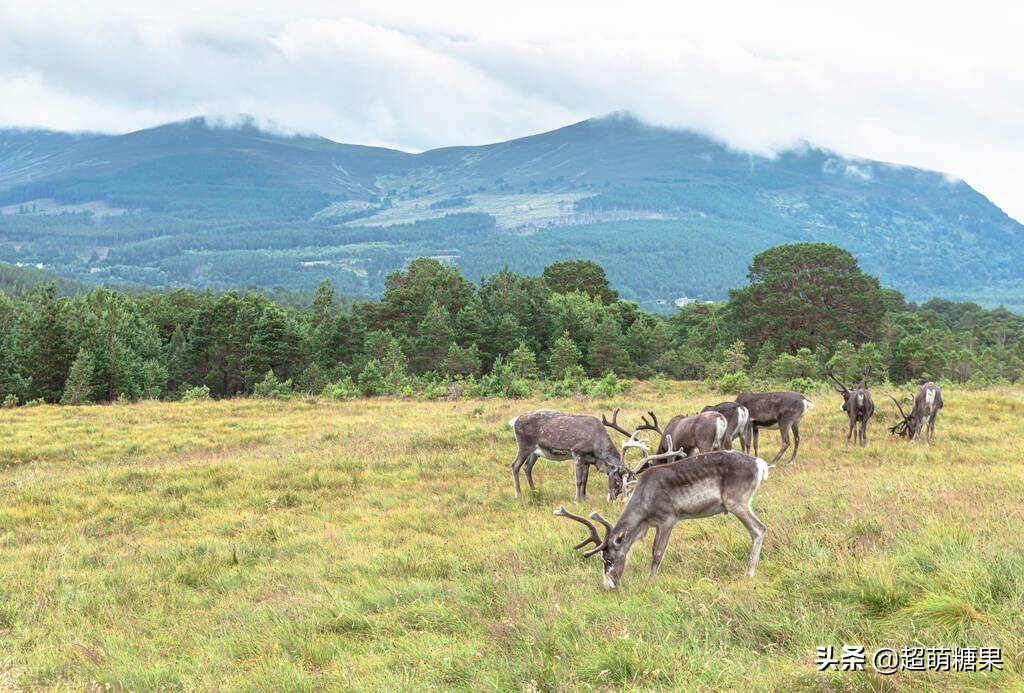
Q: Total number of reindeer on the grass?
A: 7